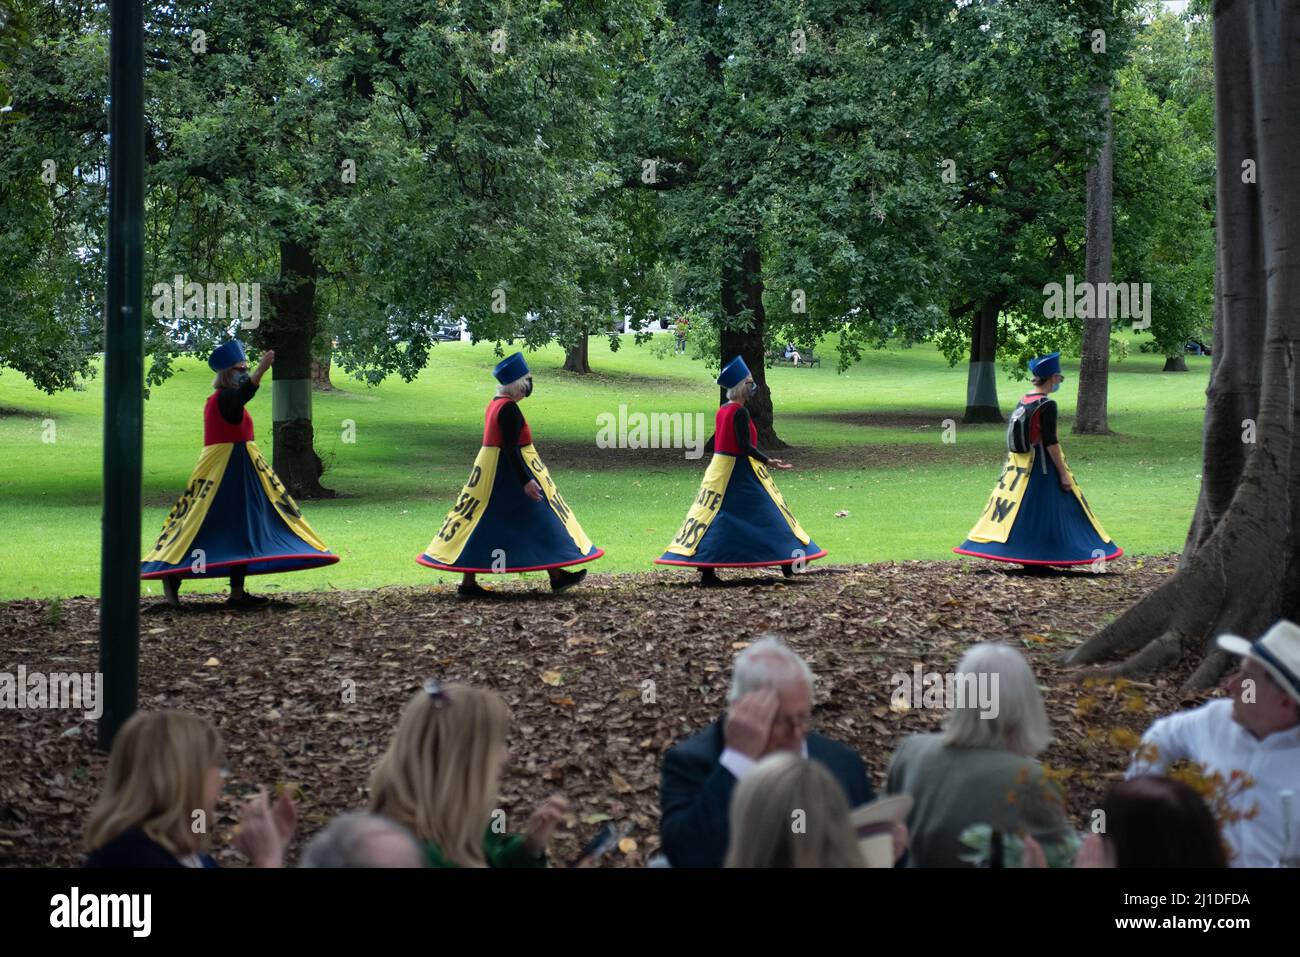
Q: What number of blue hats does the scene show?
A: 4